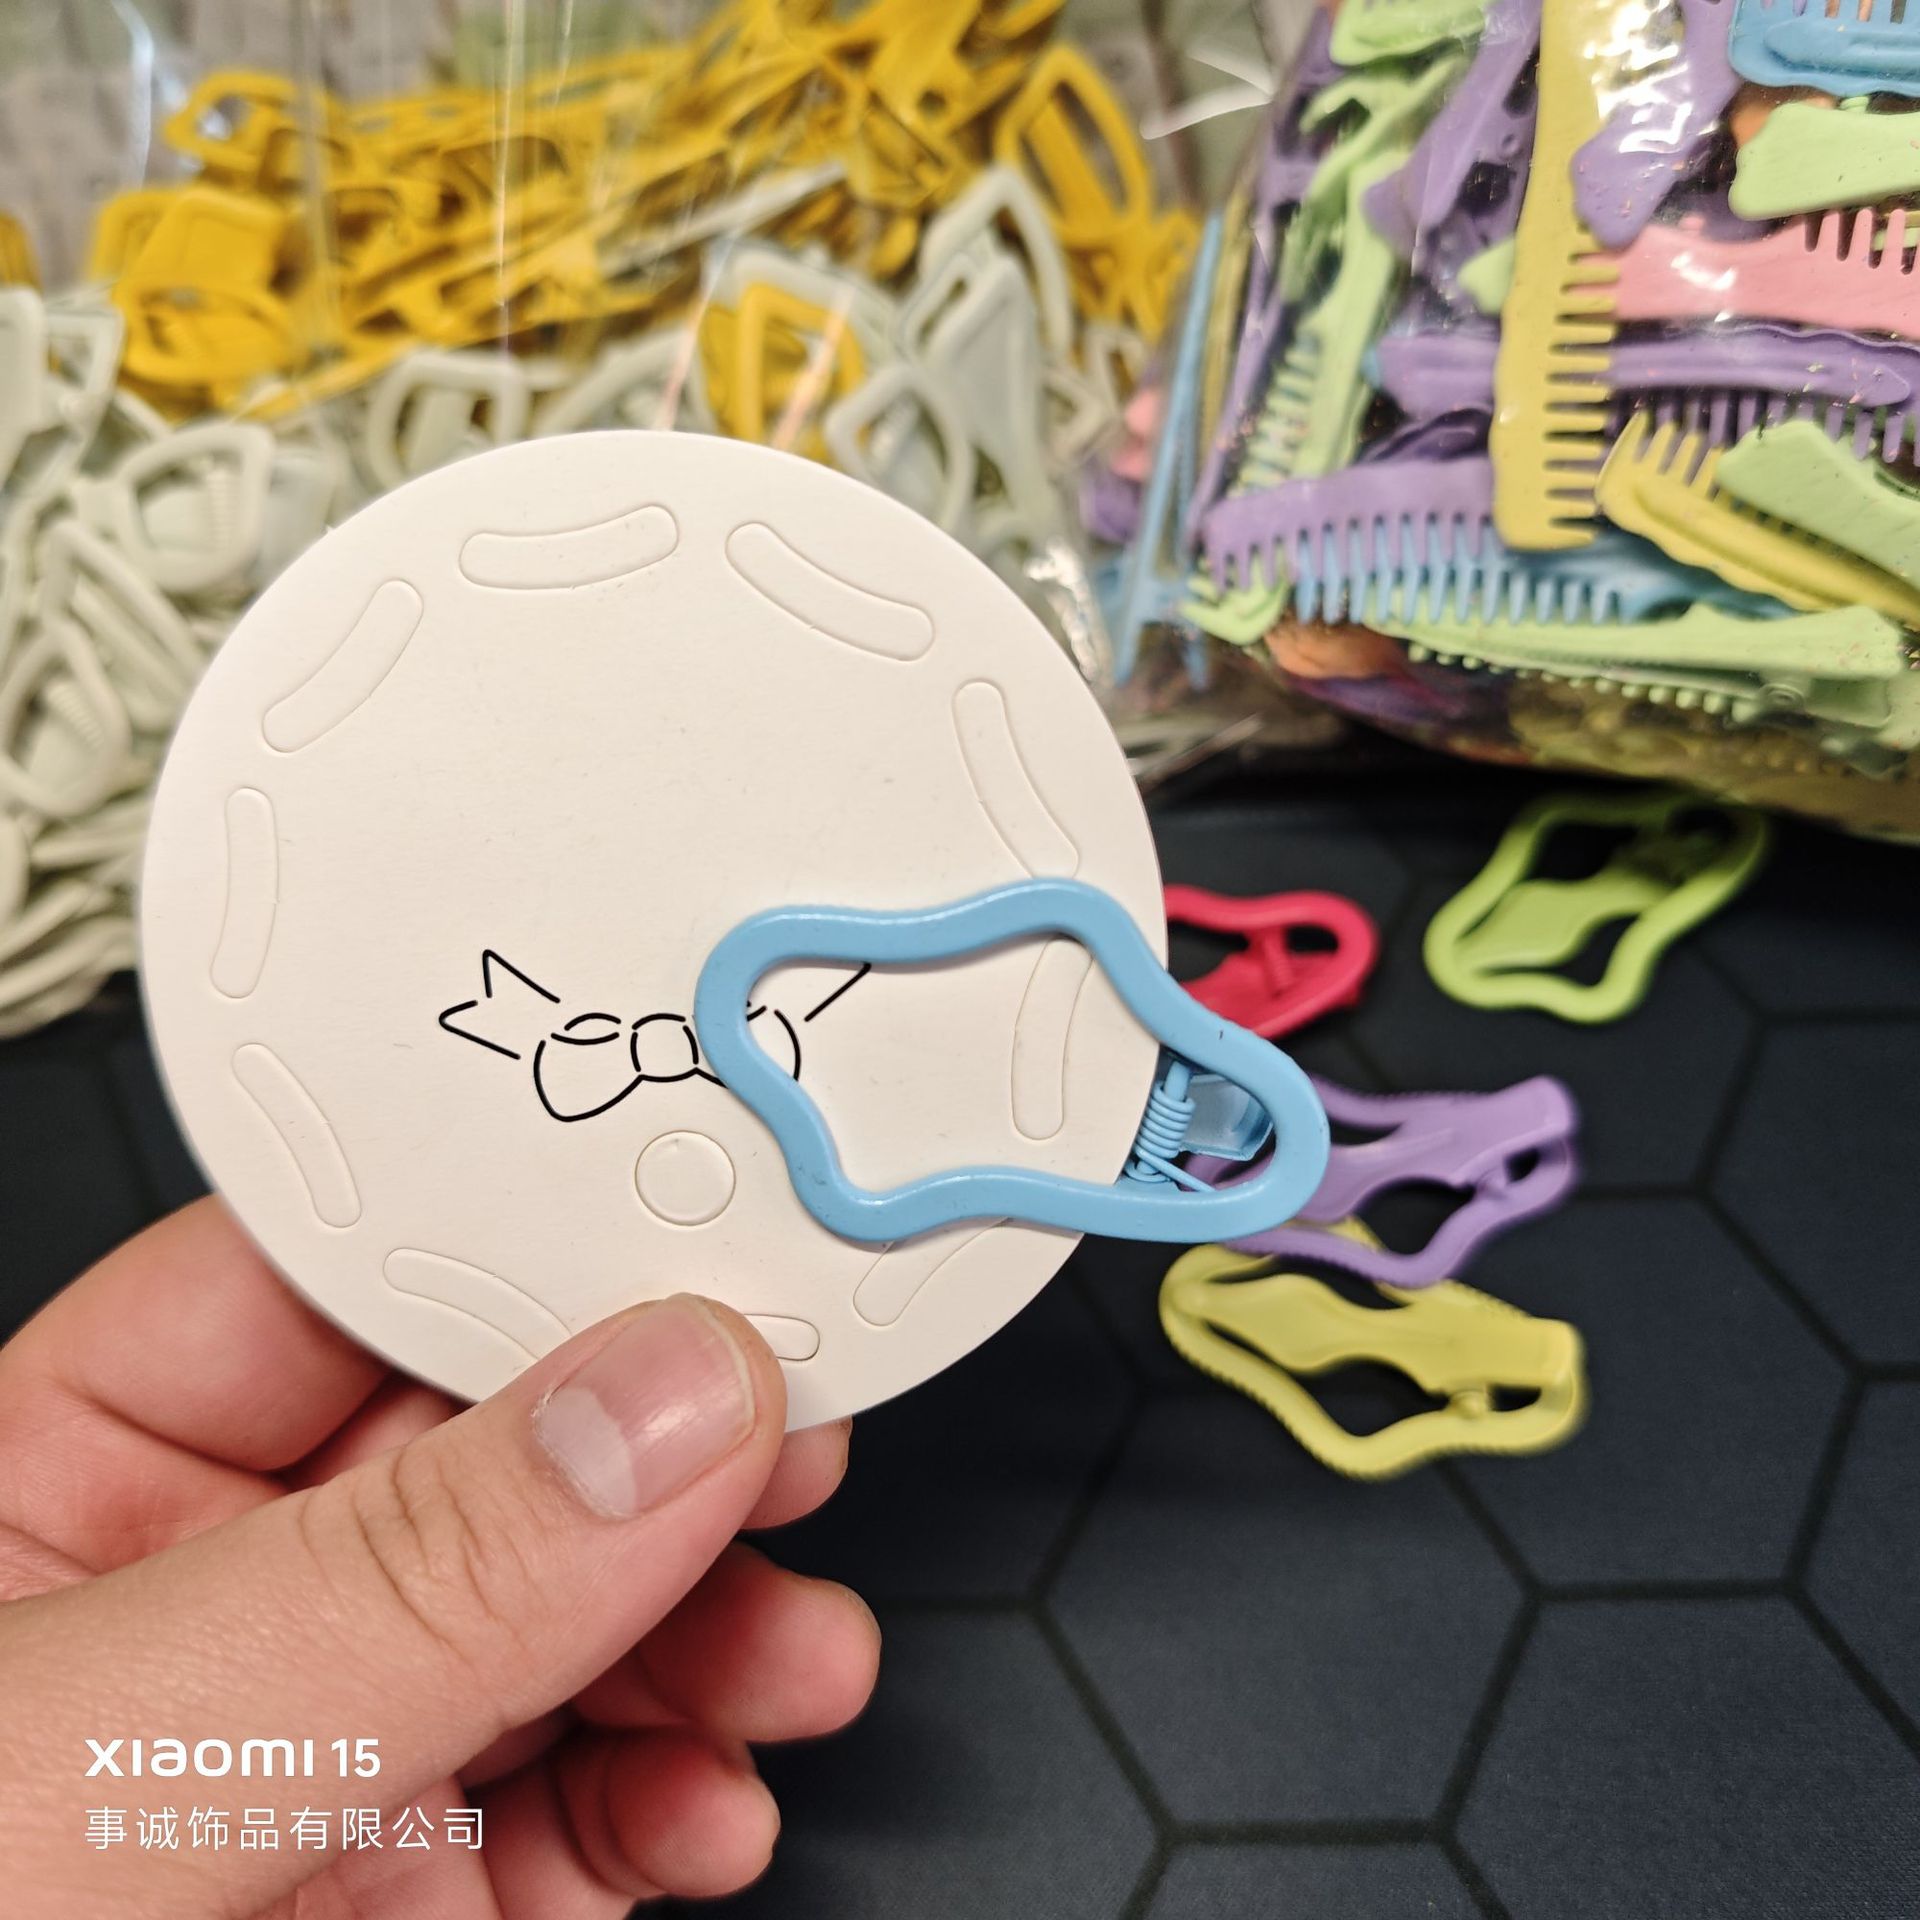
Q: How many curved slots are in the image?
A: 10